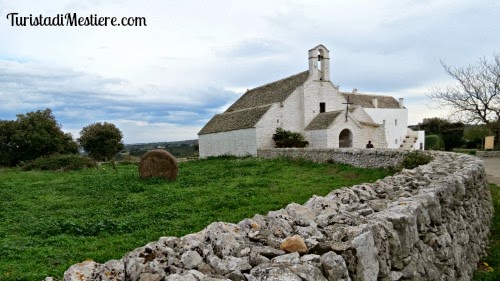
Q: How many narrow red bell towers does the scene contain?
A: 0